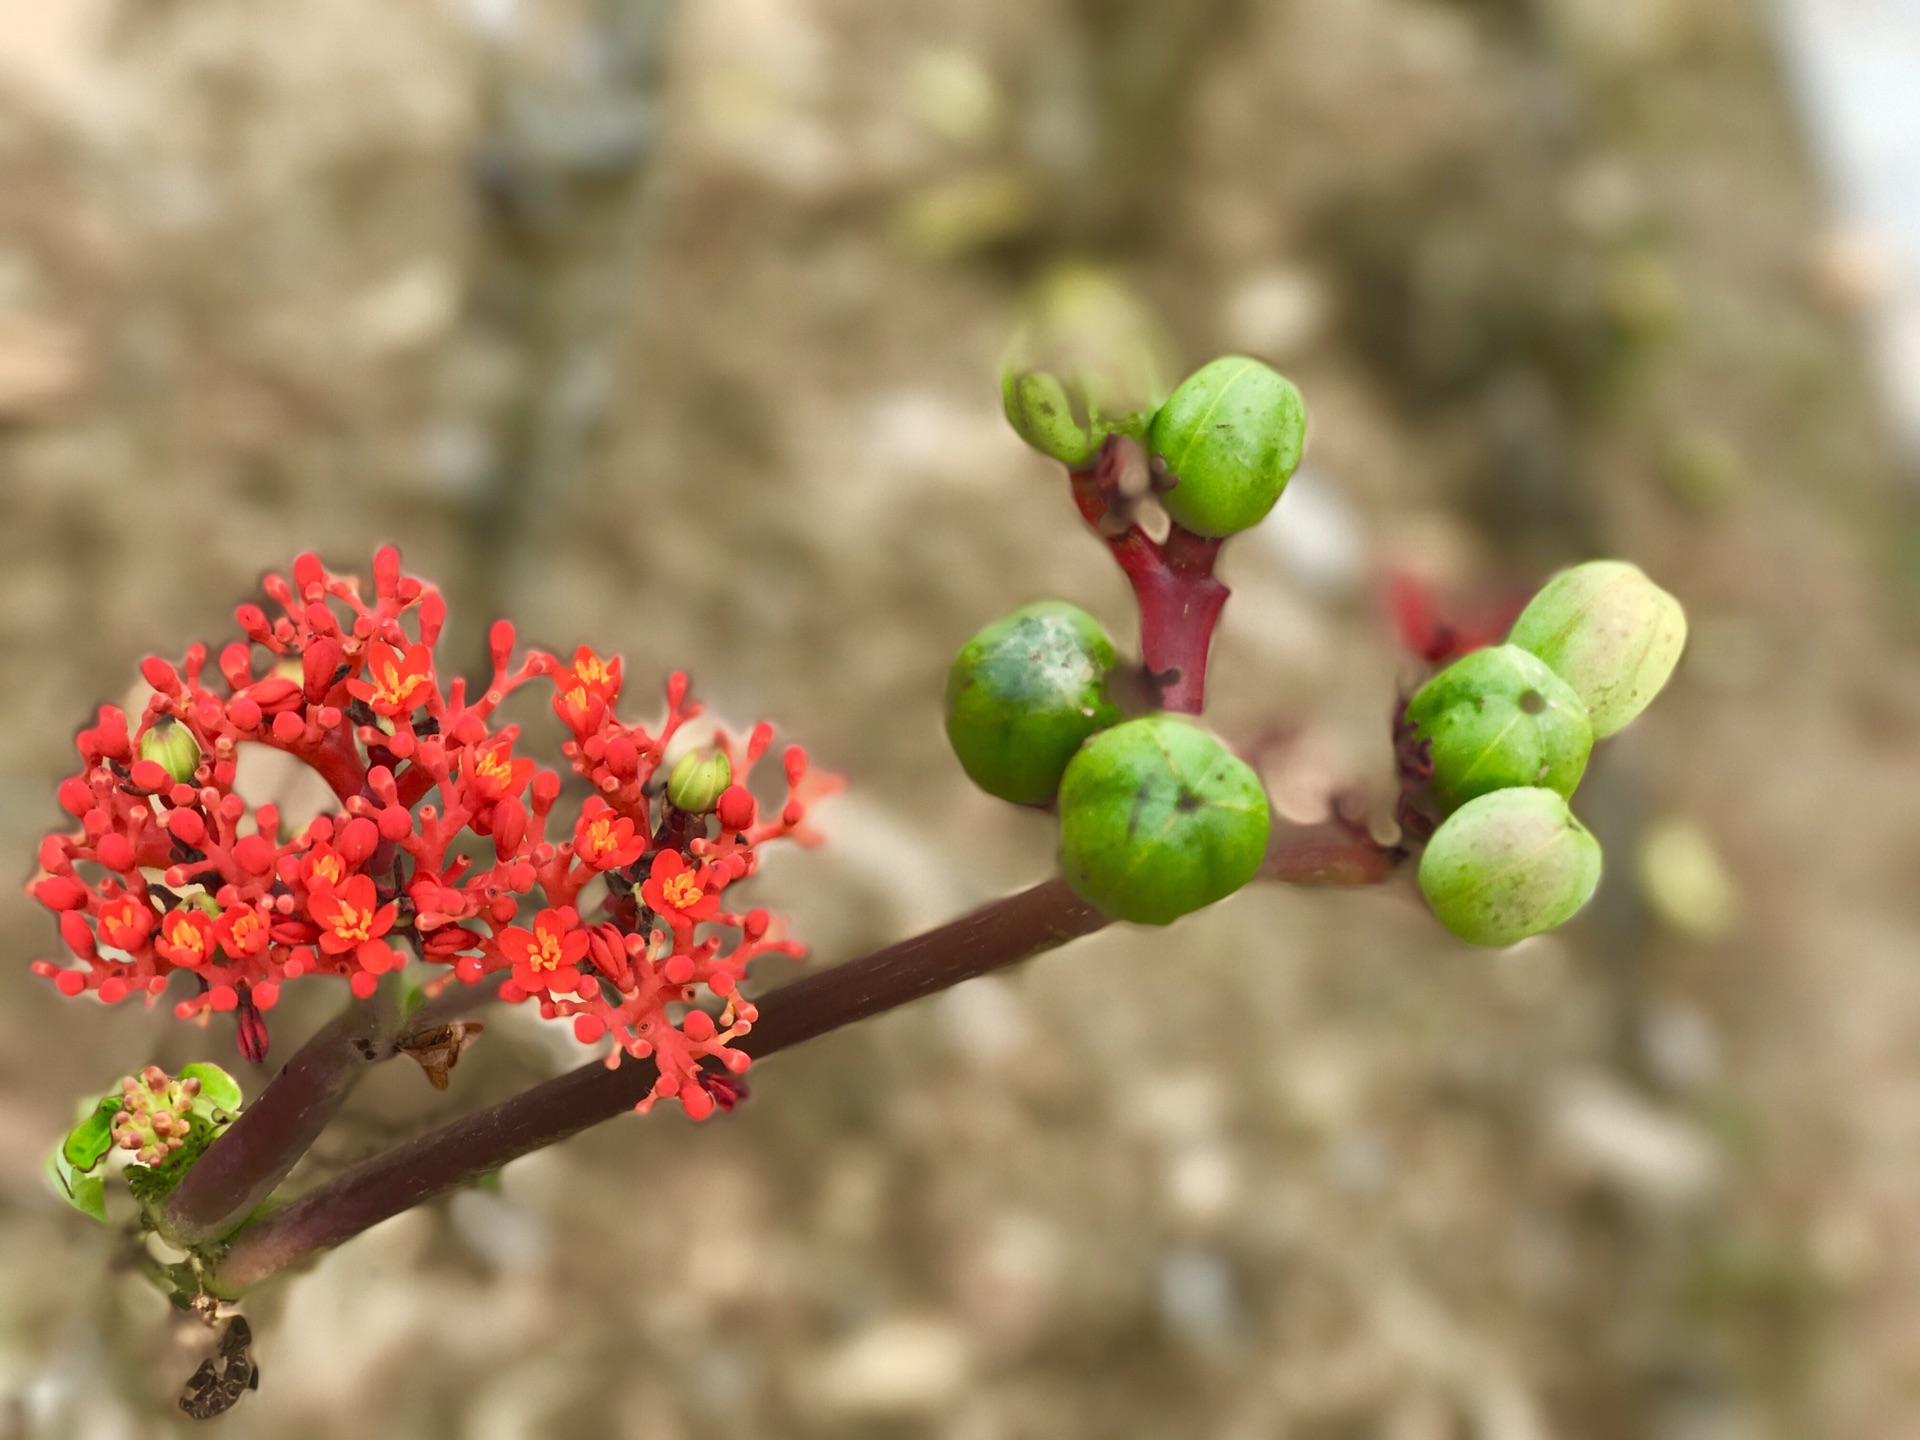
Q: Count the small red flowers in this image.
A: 12